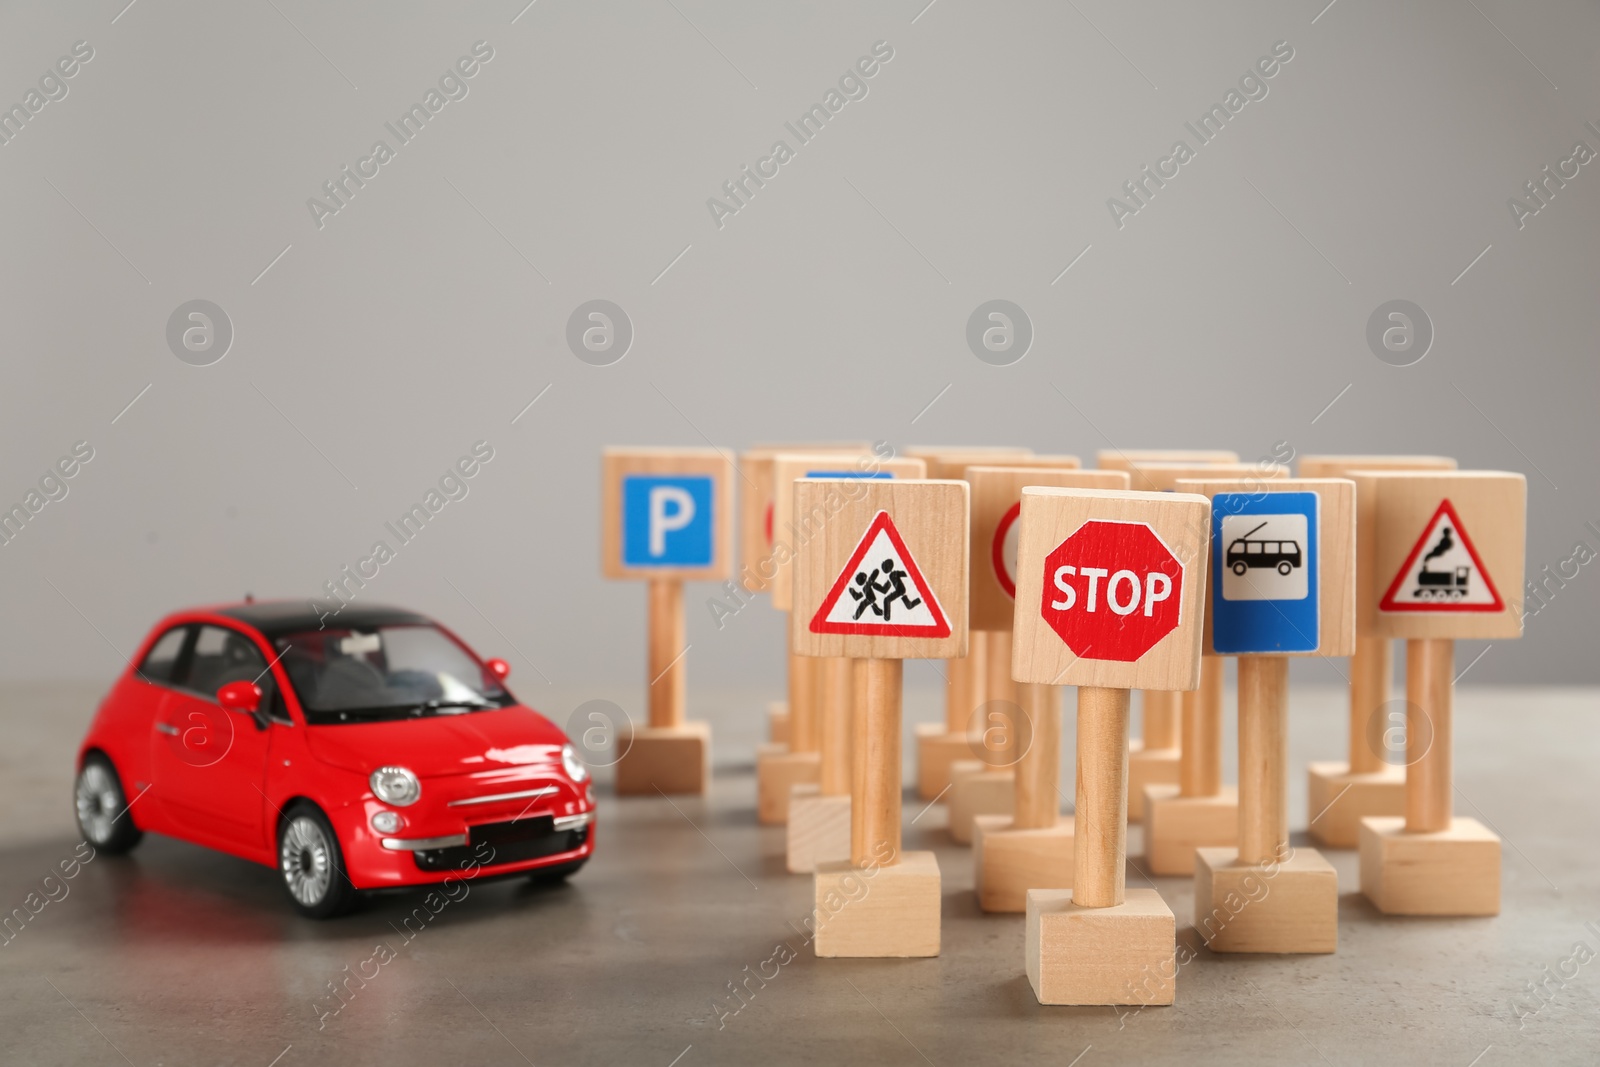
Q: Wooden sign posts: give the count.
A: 14